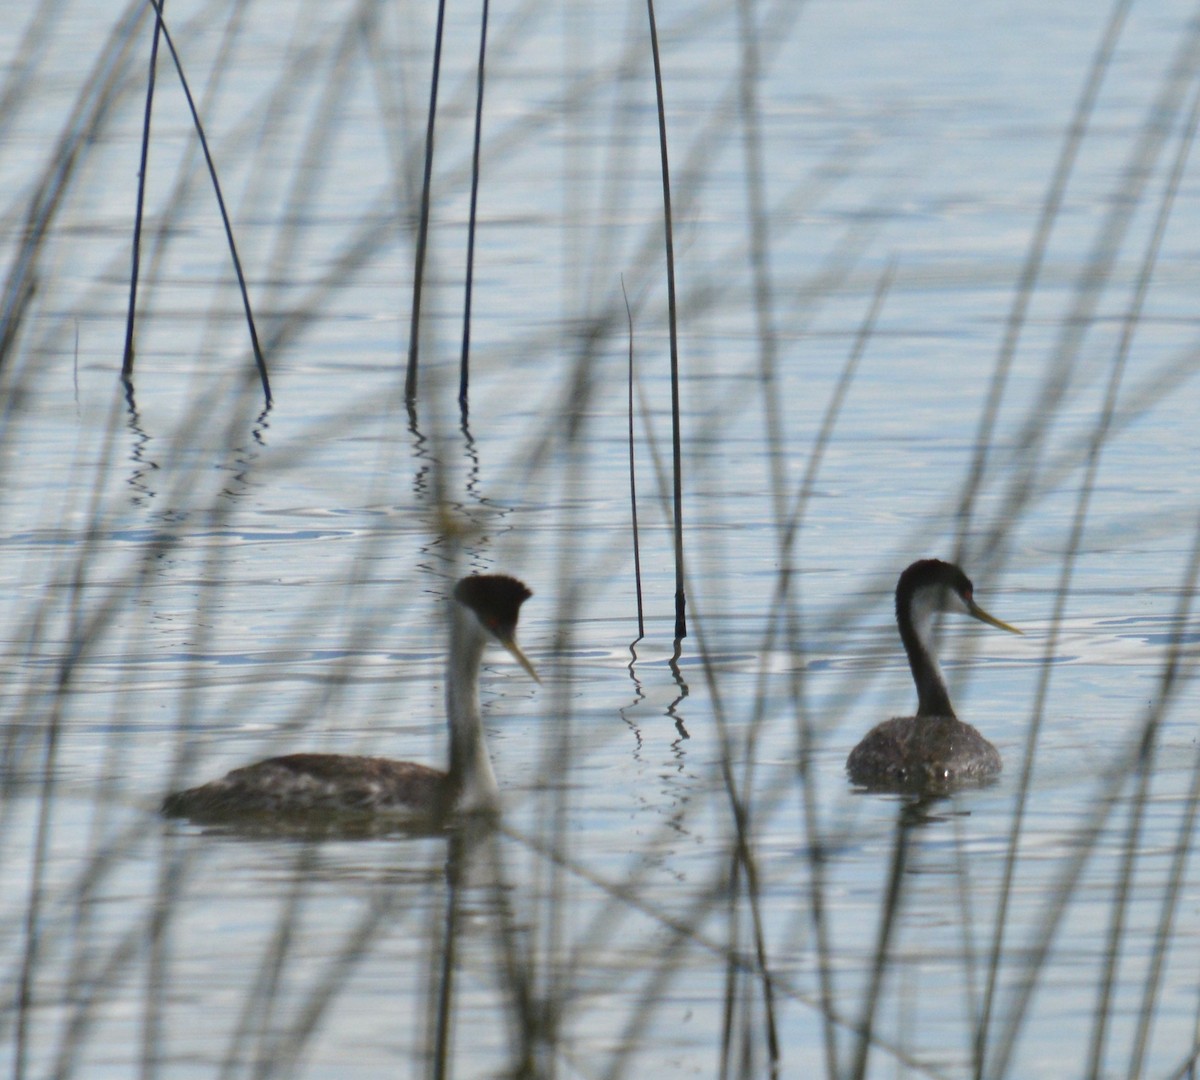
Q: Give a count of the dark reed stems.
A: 6